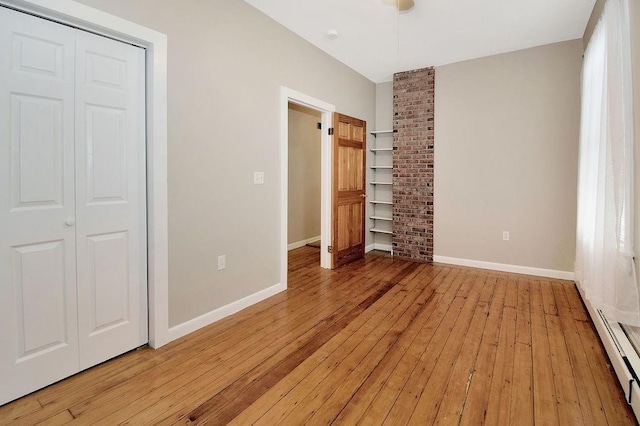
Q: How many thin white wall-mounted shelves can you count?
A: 7